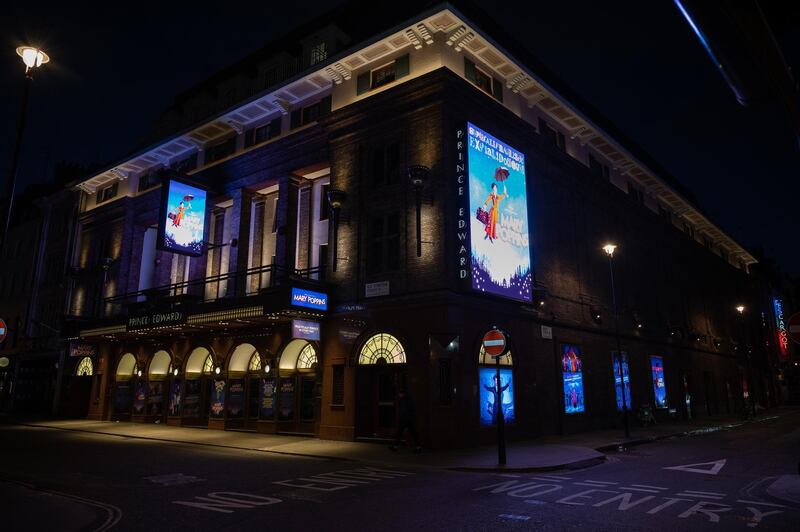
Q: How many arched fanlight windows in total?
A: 8